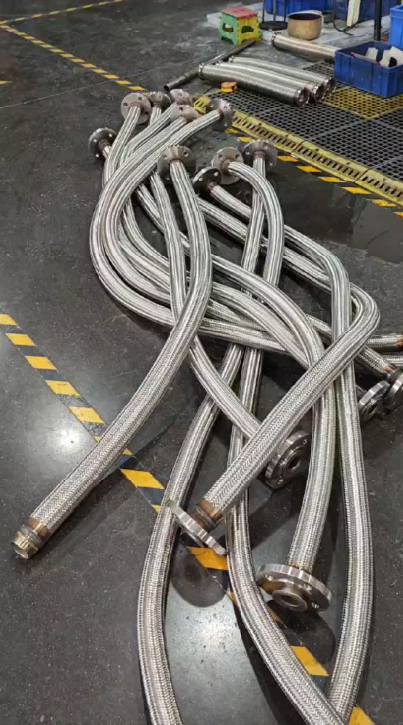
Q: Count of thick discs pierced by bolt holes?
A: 15